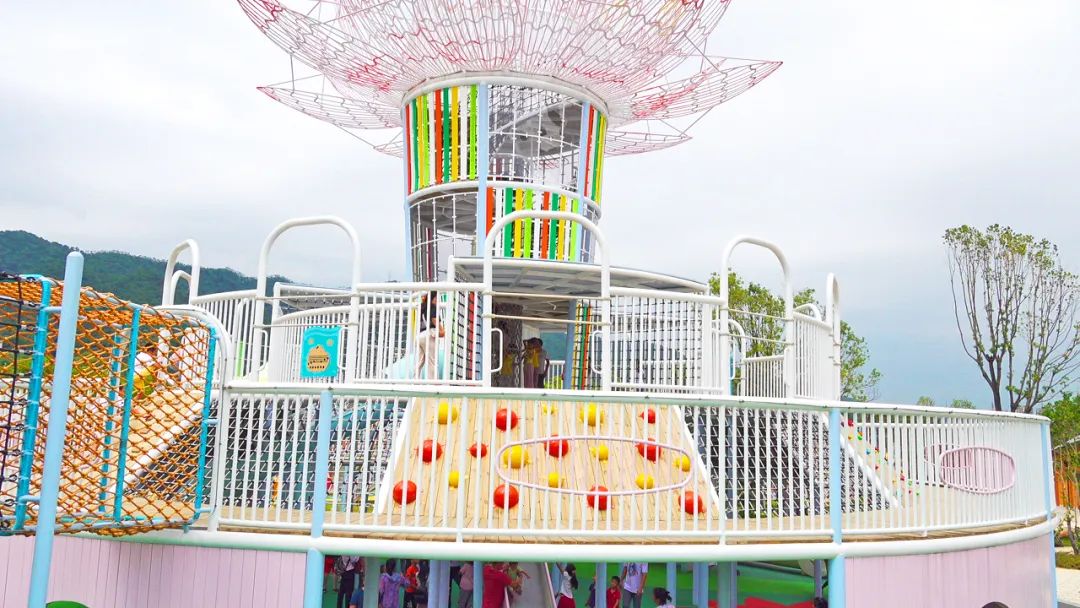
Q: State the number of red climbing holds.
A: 10